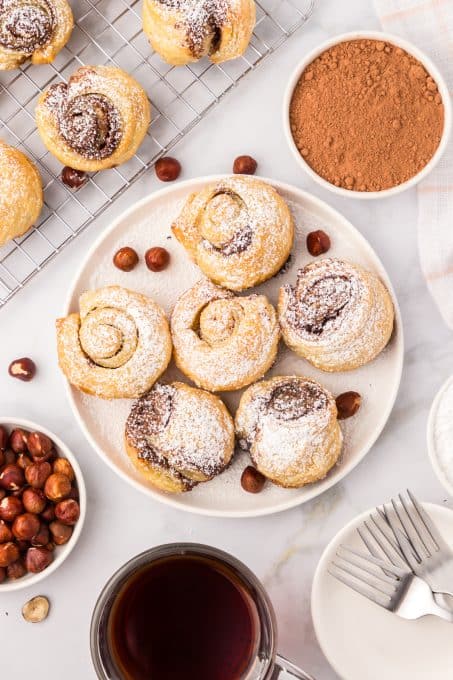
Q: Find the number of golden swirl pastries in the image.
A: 10